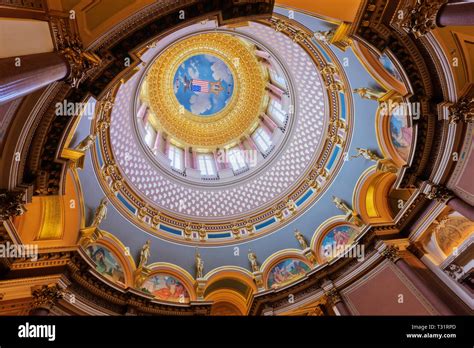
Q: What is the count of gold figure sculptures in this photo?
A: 10